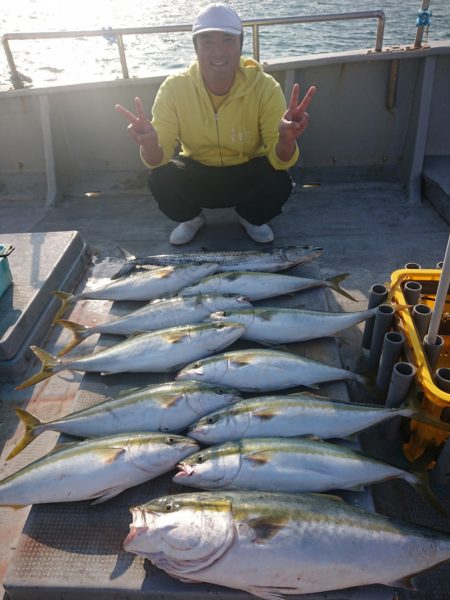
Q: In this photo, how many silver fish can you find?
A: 12